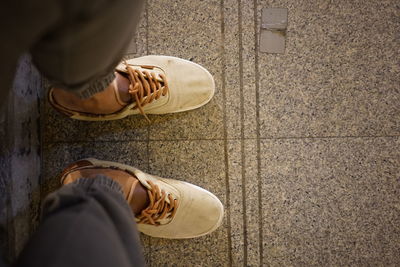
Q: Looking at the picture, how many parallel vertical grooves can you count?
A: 3